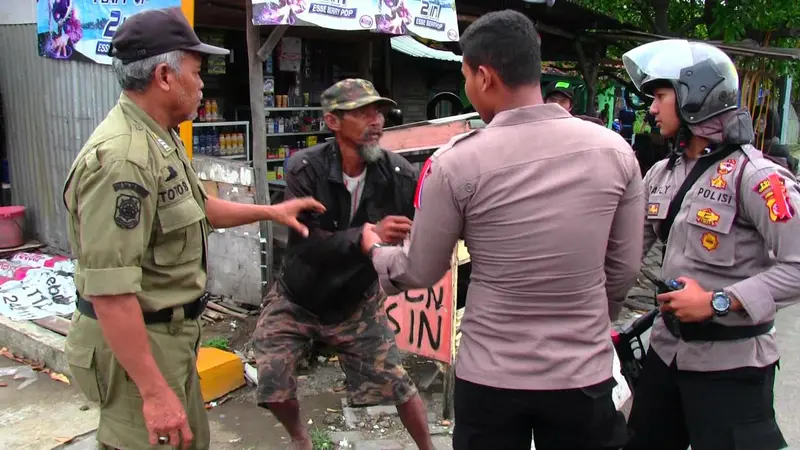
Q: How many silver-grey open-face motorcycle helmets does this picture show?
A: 1